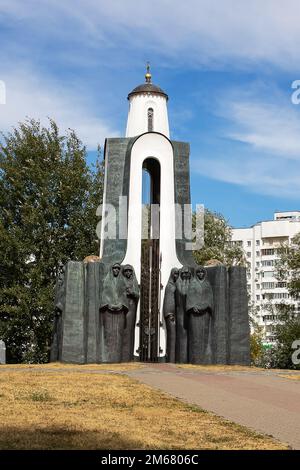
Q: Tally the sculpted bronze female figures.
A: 5